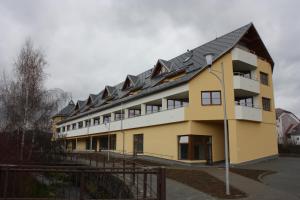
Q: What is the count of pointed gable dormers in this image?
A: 5